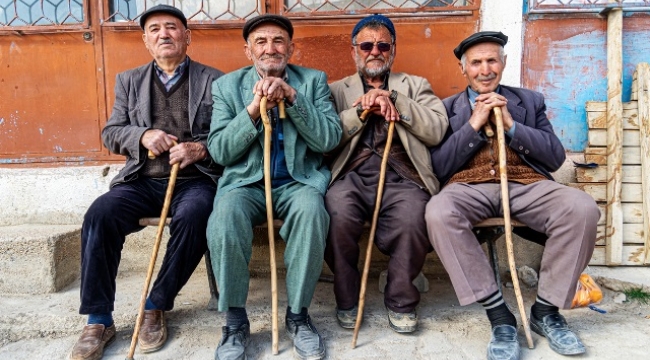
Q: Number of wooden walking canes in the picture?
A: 4